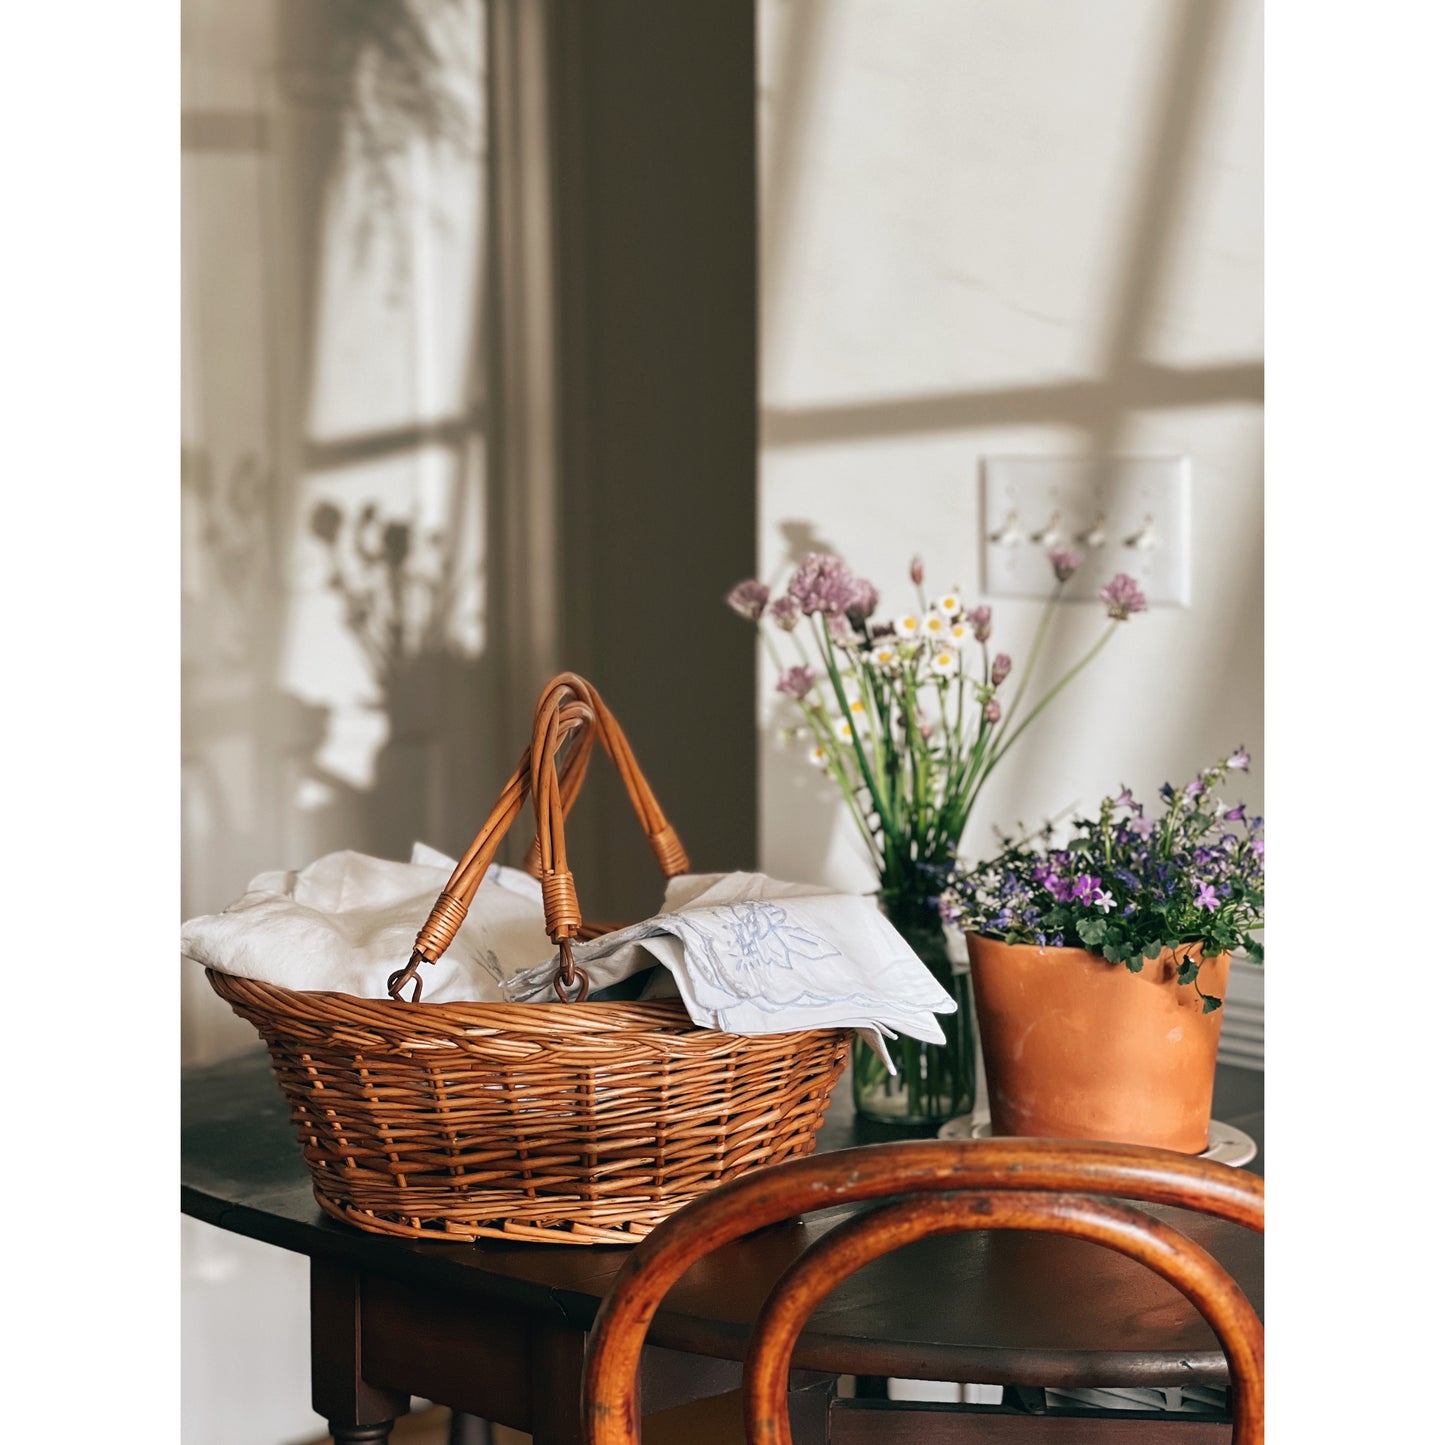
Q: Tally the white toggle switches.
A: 4